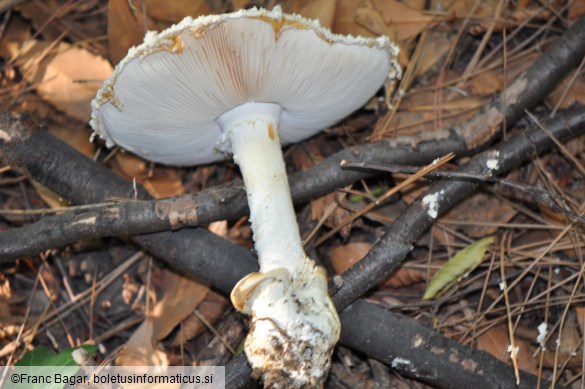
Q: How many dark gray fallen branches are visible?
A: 3